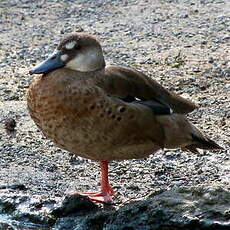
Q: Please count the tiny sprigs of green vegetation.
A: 1